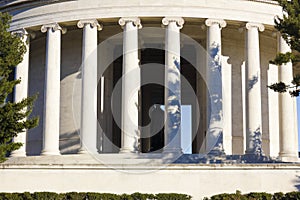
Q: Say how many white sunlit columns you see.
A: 8